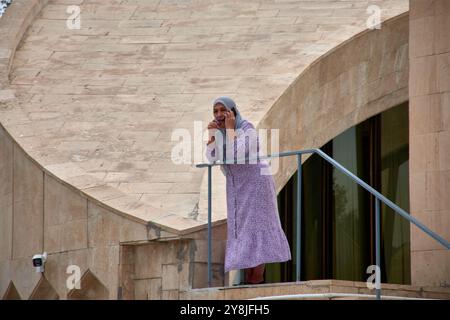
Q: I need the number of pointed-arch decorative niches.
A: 3